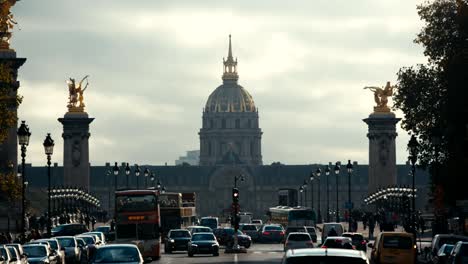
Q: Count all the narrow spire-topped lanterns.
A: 1